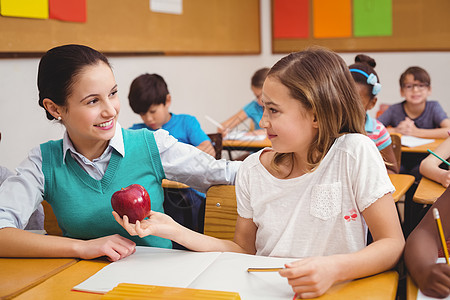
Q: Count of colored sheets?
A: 5